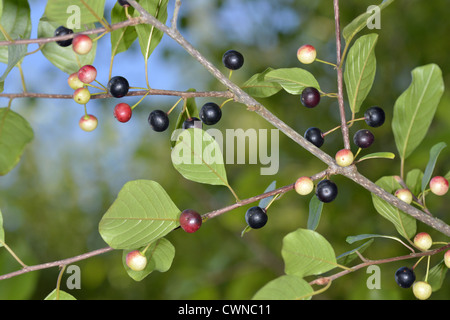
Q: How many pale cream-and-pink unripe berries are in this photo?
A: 14